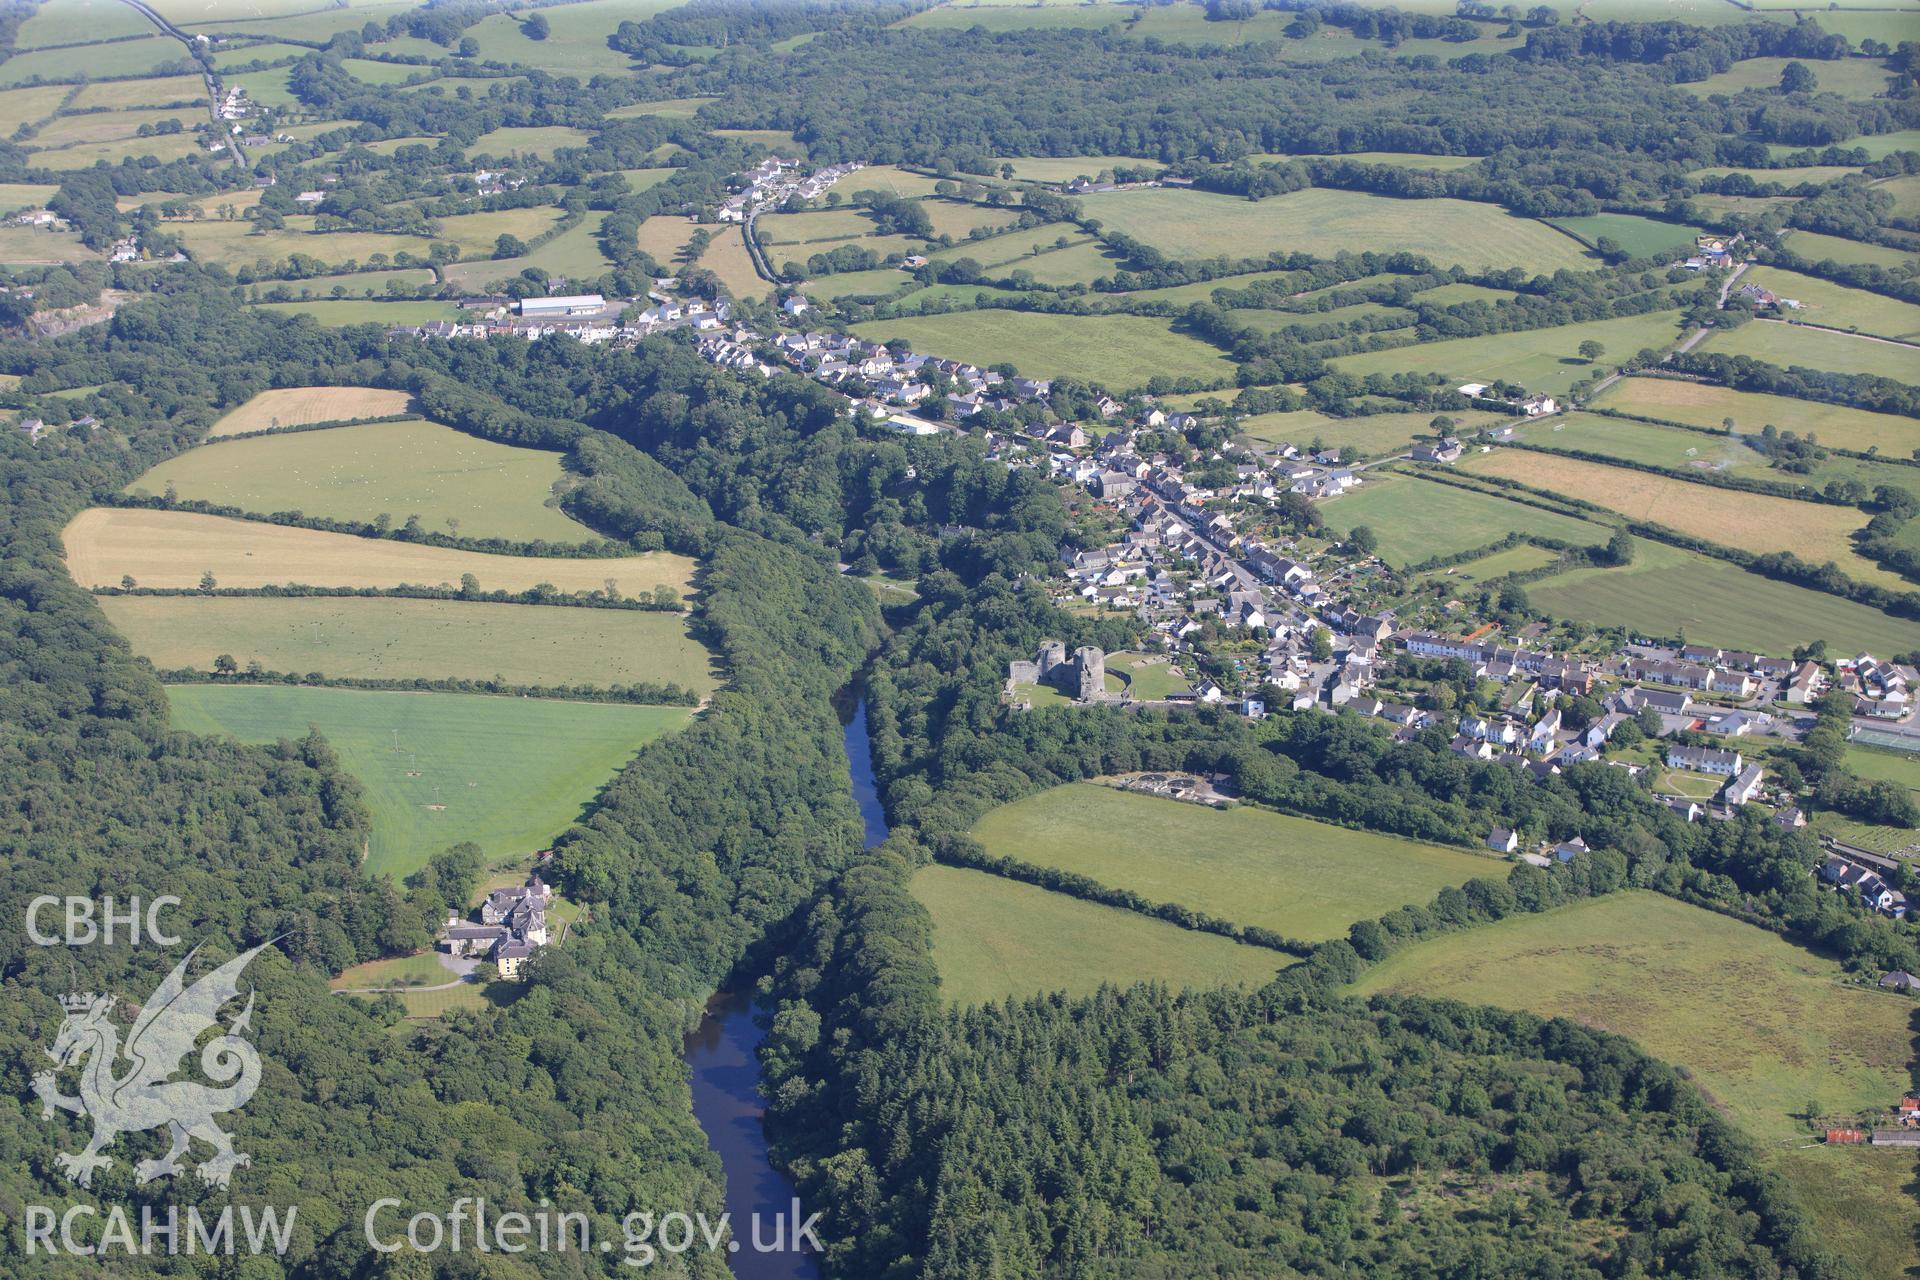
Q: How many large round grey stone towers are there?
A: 2